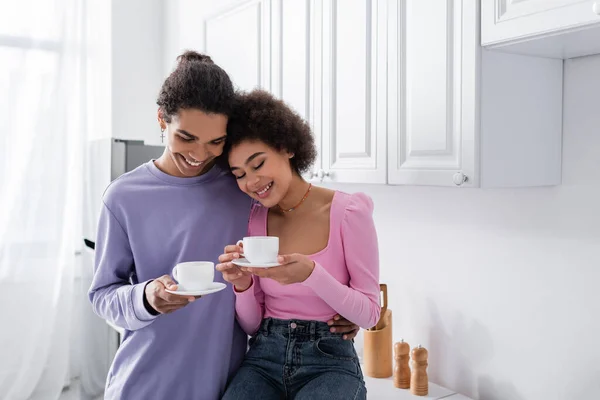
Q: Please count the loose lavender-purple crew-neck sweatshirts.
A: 1